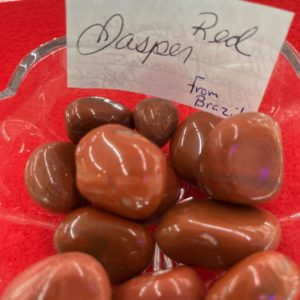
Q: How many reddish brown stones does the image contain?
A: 12